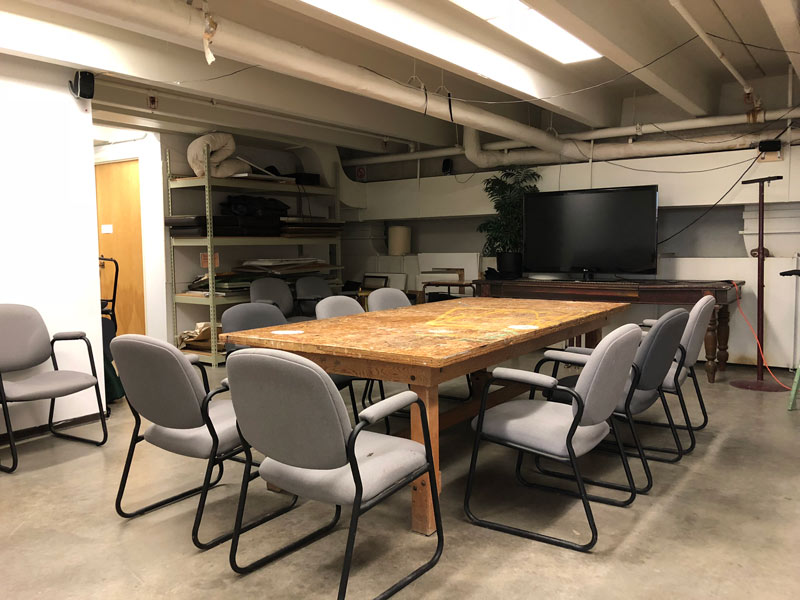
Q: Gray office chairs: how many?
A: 11